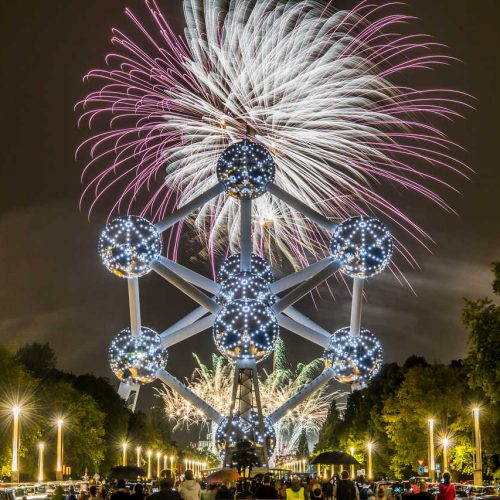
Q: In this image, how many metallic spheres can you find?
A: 9